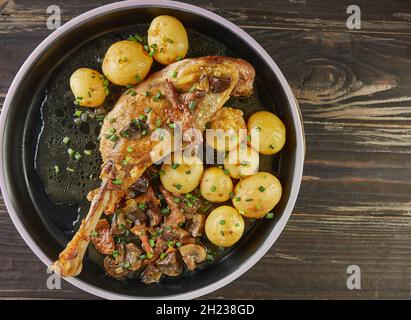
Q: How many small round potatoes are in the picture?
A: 10